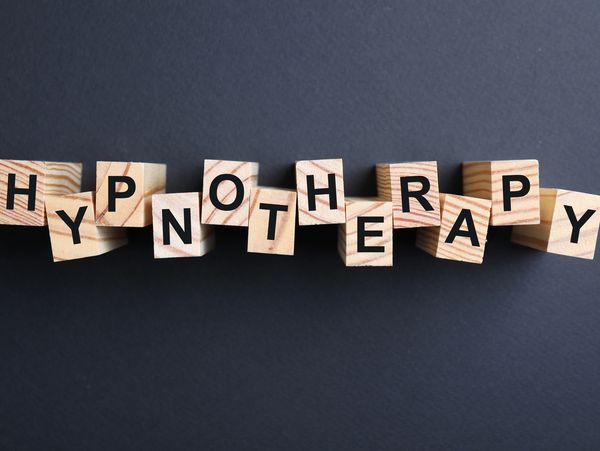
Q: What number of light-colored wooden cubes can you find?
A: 12